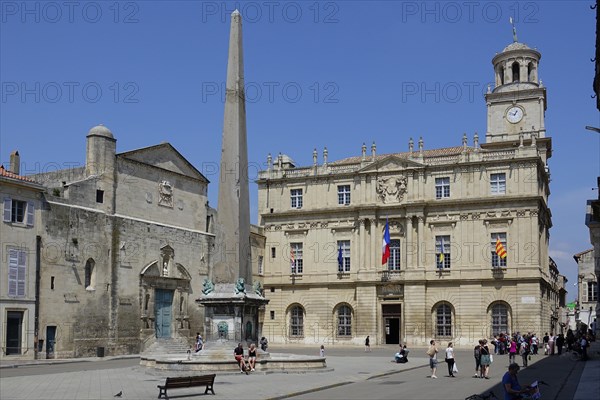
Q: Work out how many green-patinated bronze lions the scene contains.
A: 3